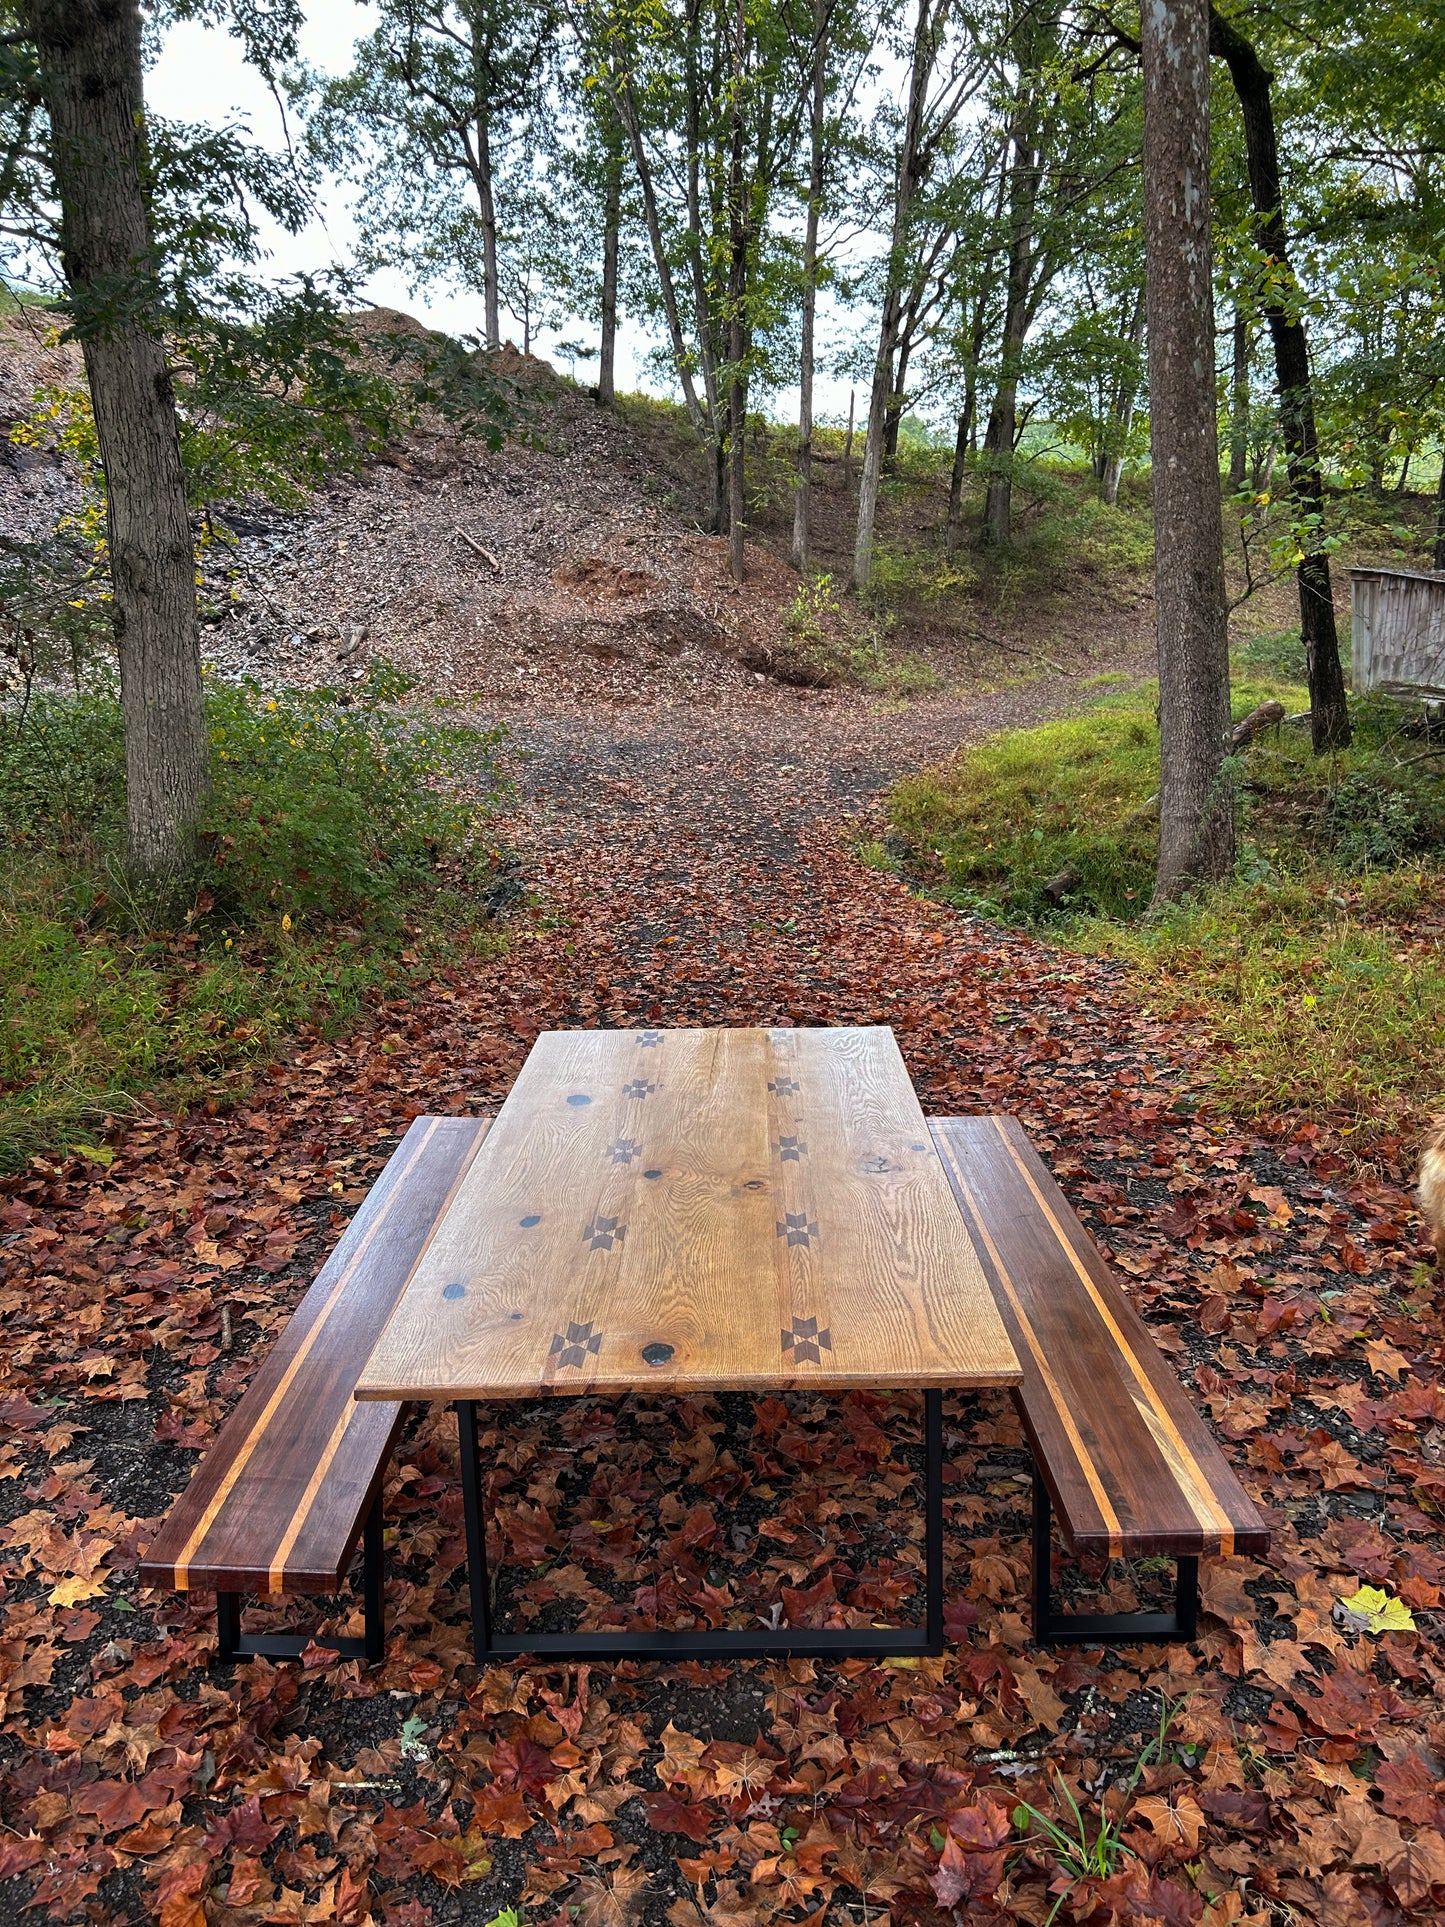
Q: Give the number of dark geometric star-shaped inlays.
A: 10